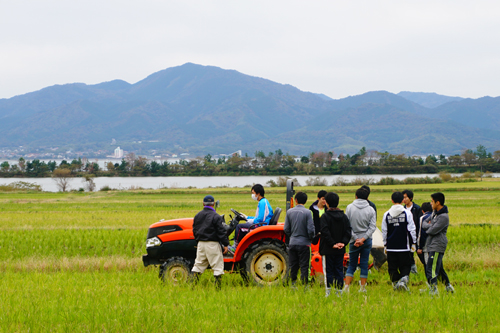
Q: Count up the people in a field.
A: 11